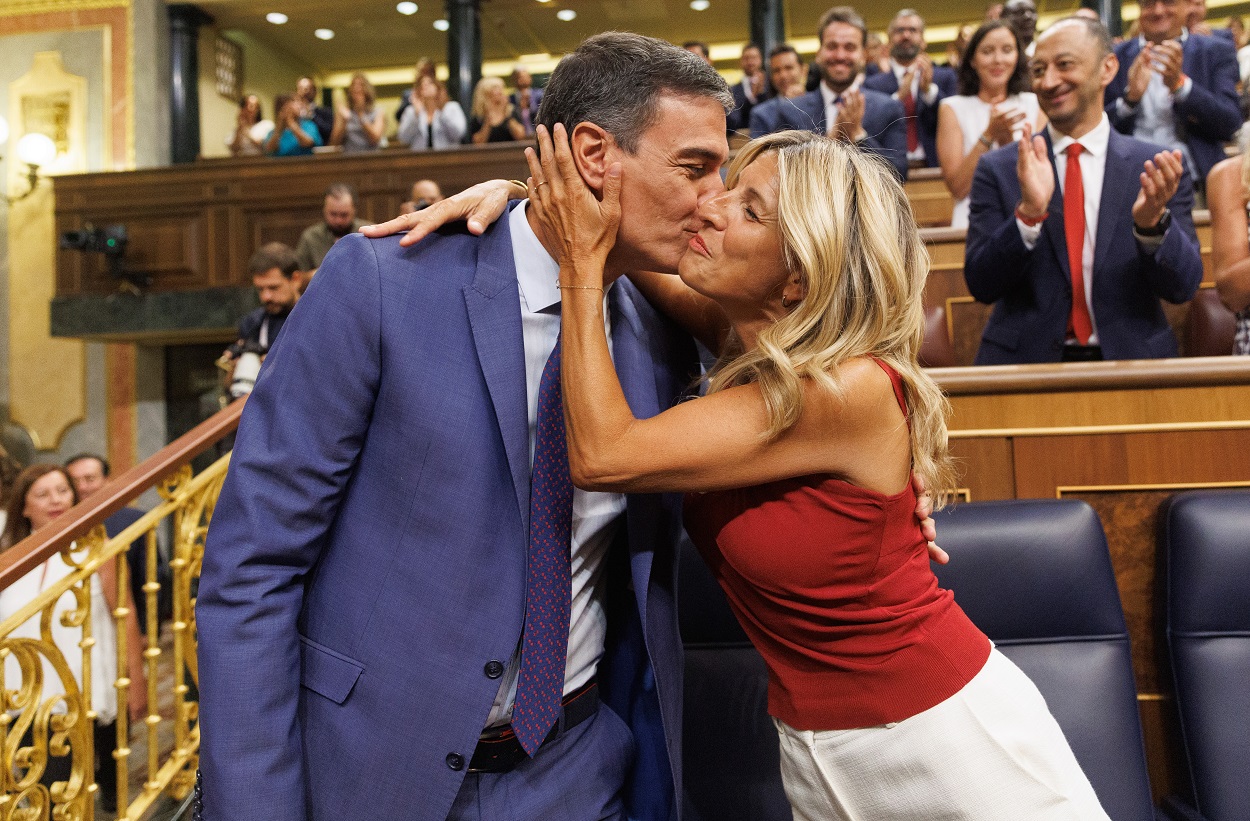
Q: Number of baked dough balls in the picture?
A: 0